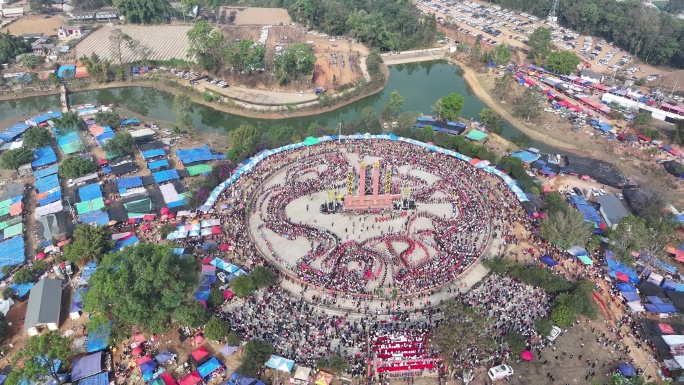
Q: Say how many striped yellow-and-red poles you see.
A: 2